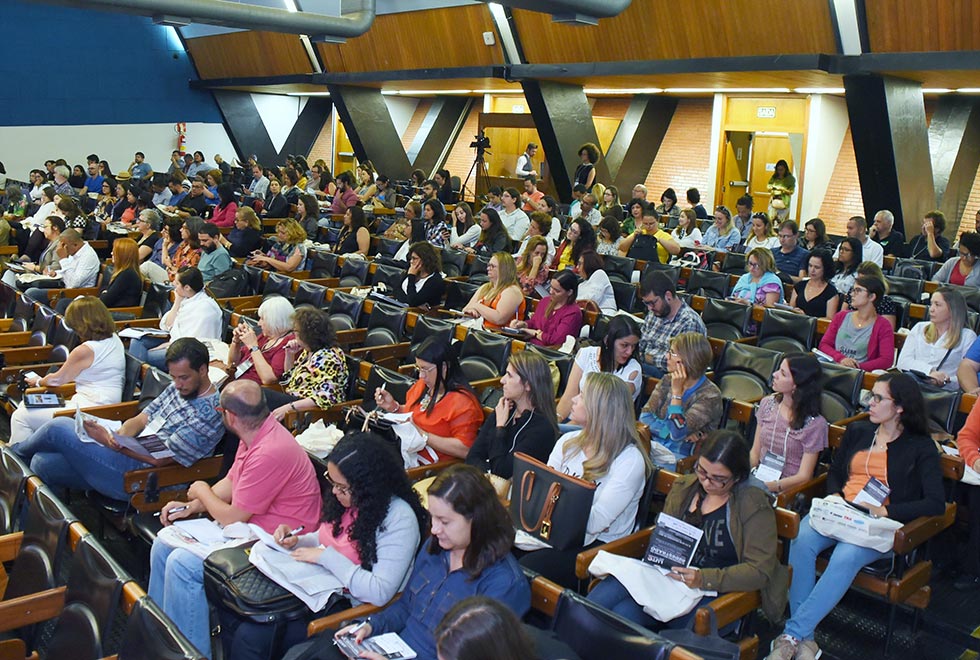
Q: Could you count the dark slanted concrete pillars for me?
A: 8